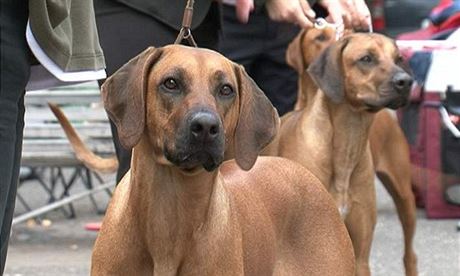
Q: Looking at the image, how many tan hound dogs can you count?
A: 3